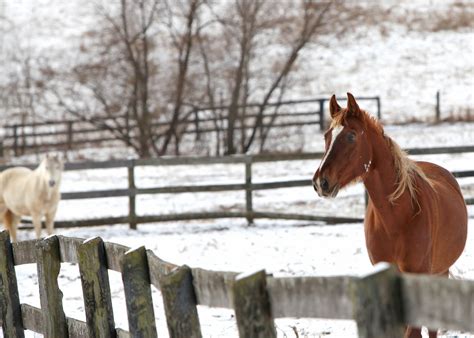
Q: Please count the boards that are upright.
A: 7